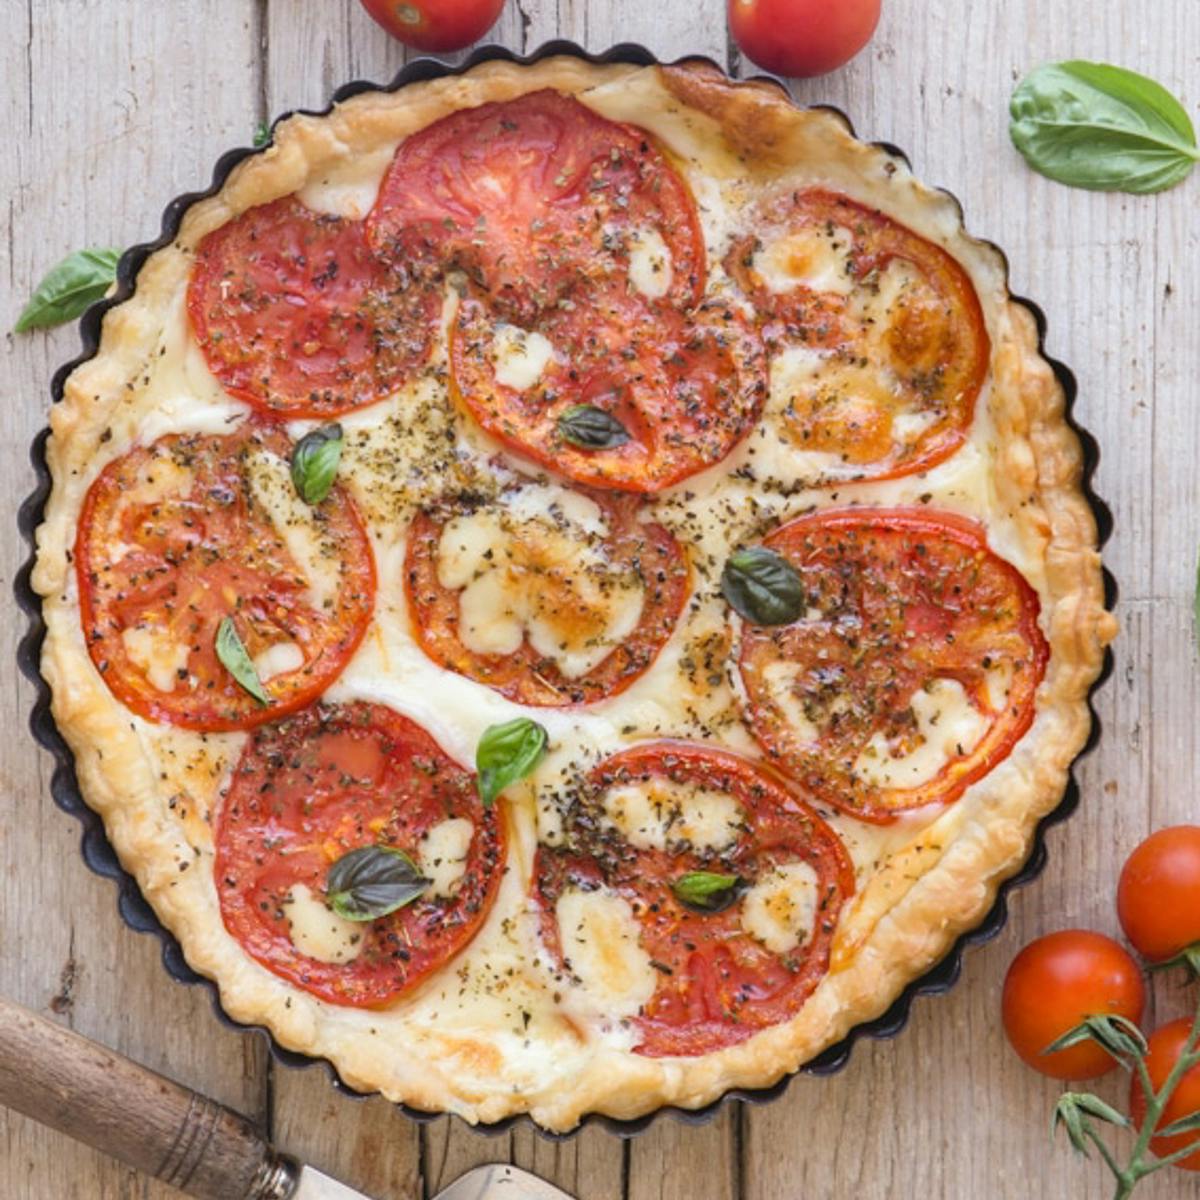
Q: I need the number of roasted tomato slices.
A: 9